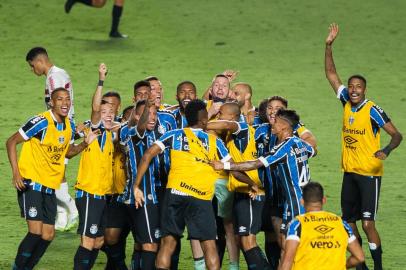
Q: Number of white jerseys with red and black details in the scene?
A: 1